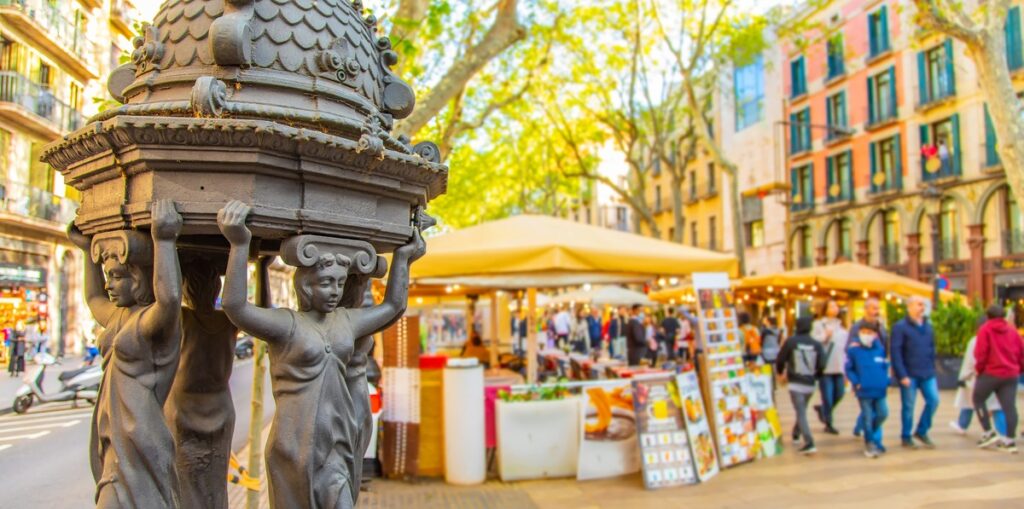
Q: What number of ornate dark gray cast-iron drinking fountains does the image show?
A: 1